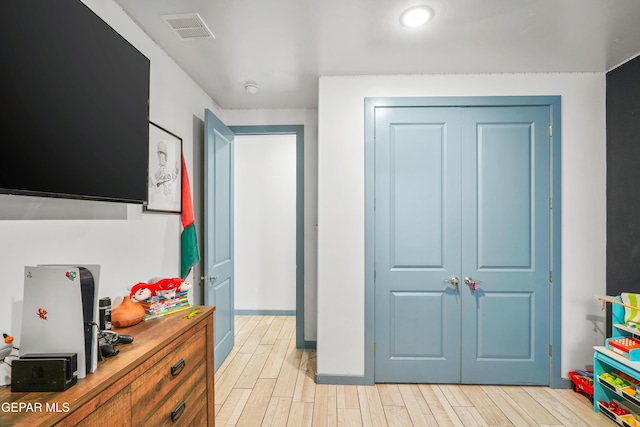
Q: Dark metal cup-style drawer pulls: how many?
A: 2